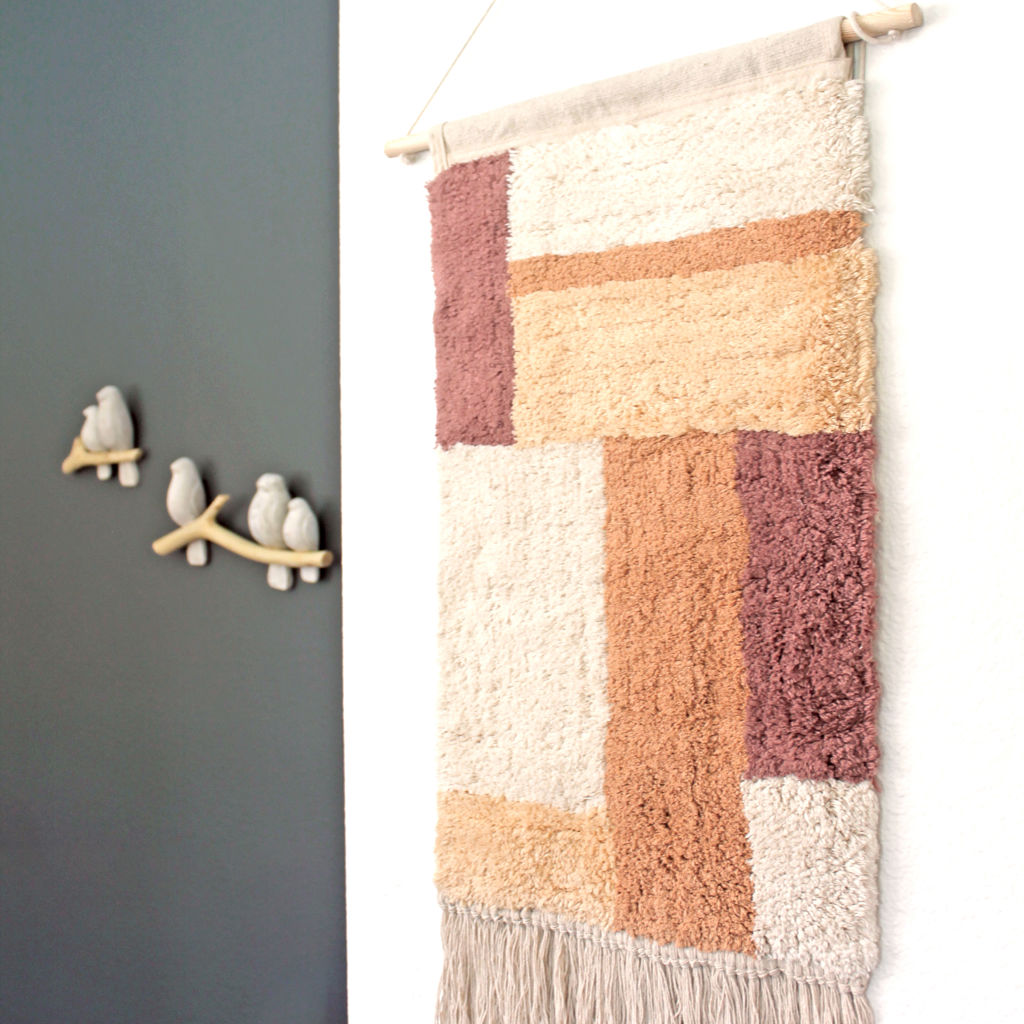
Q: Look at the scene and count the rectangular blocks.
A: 9